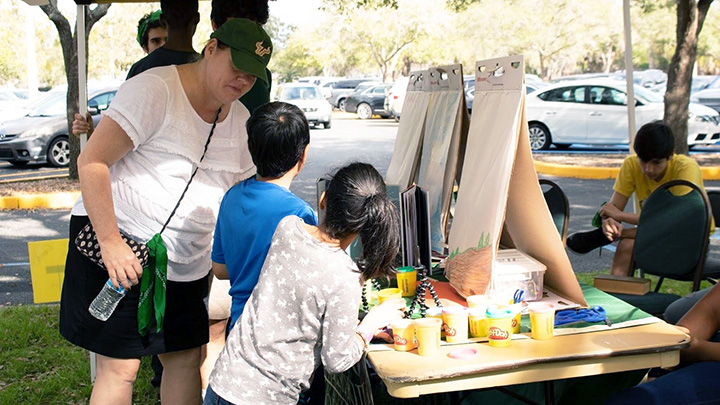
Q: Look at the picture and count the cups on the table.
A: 11